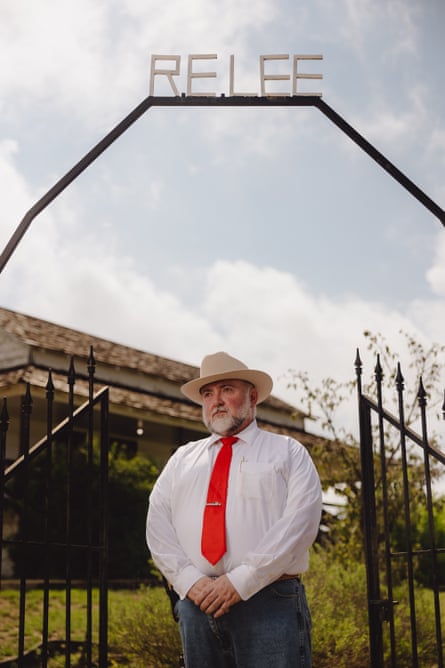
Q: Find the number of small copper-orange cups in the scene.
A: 0